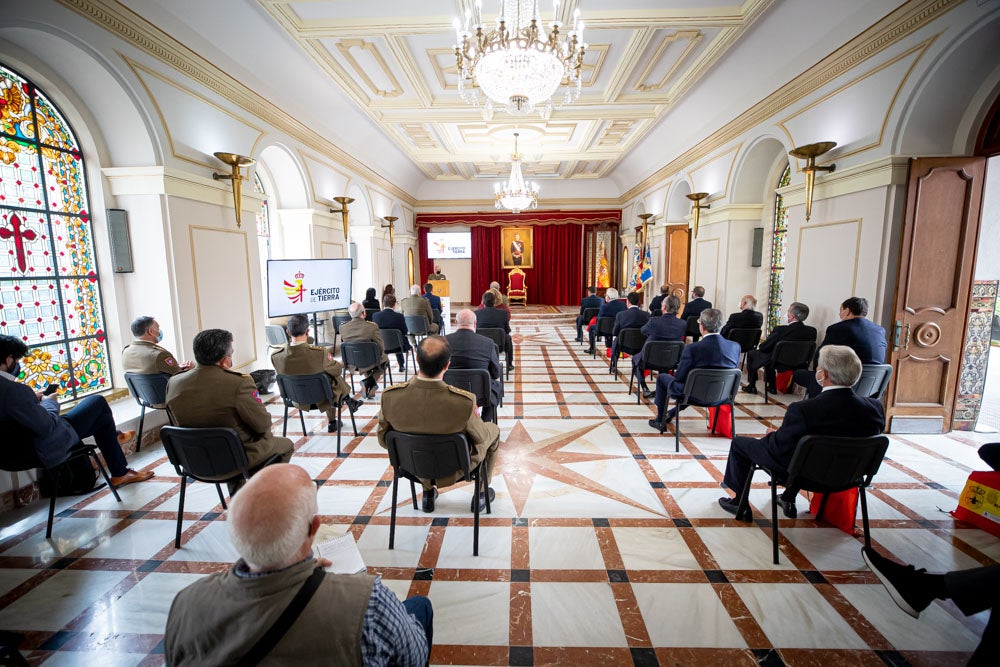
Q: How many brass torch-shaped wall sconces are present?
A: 6